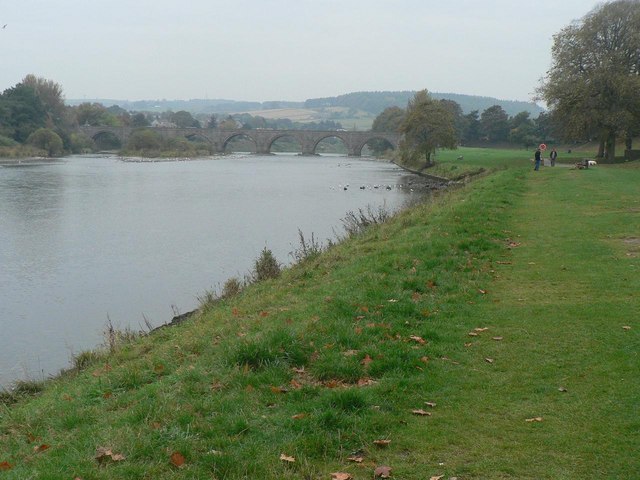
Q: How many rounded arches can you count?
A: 6